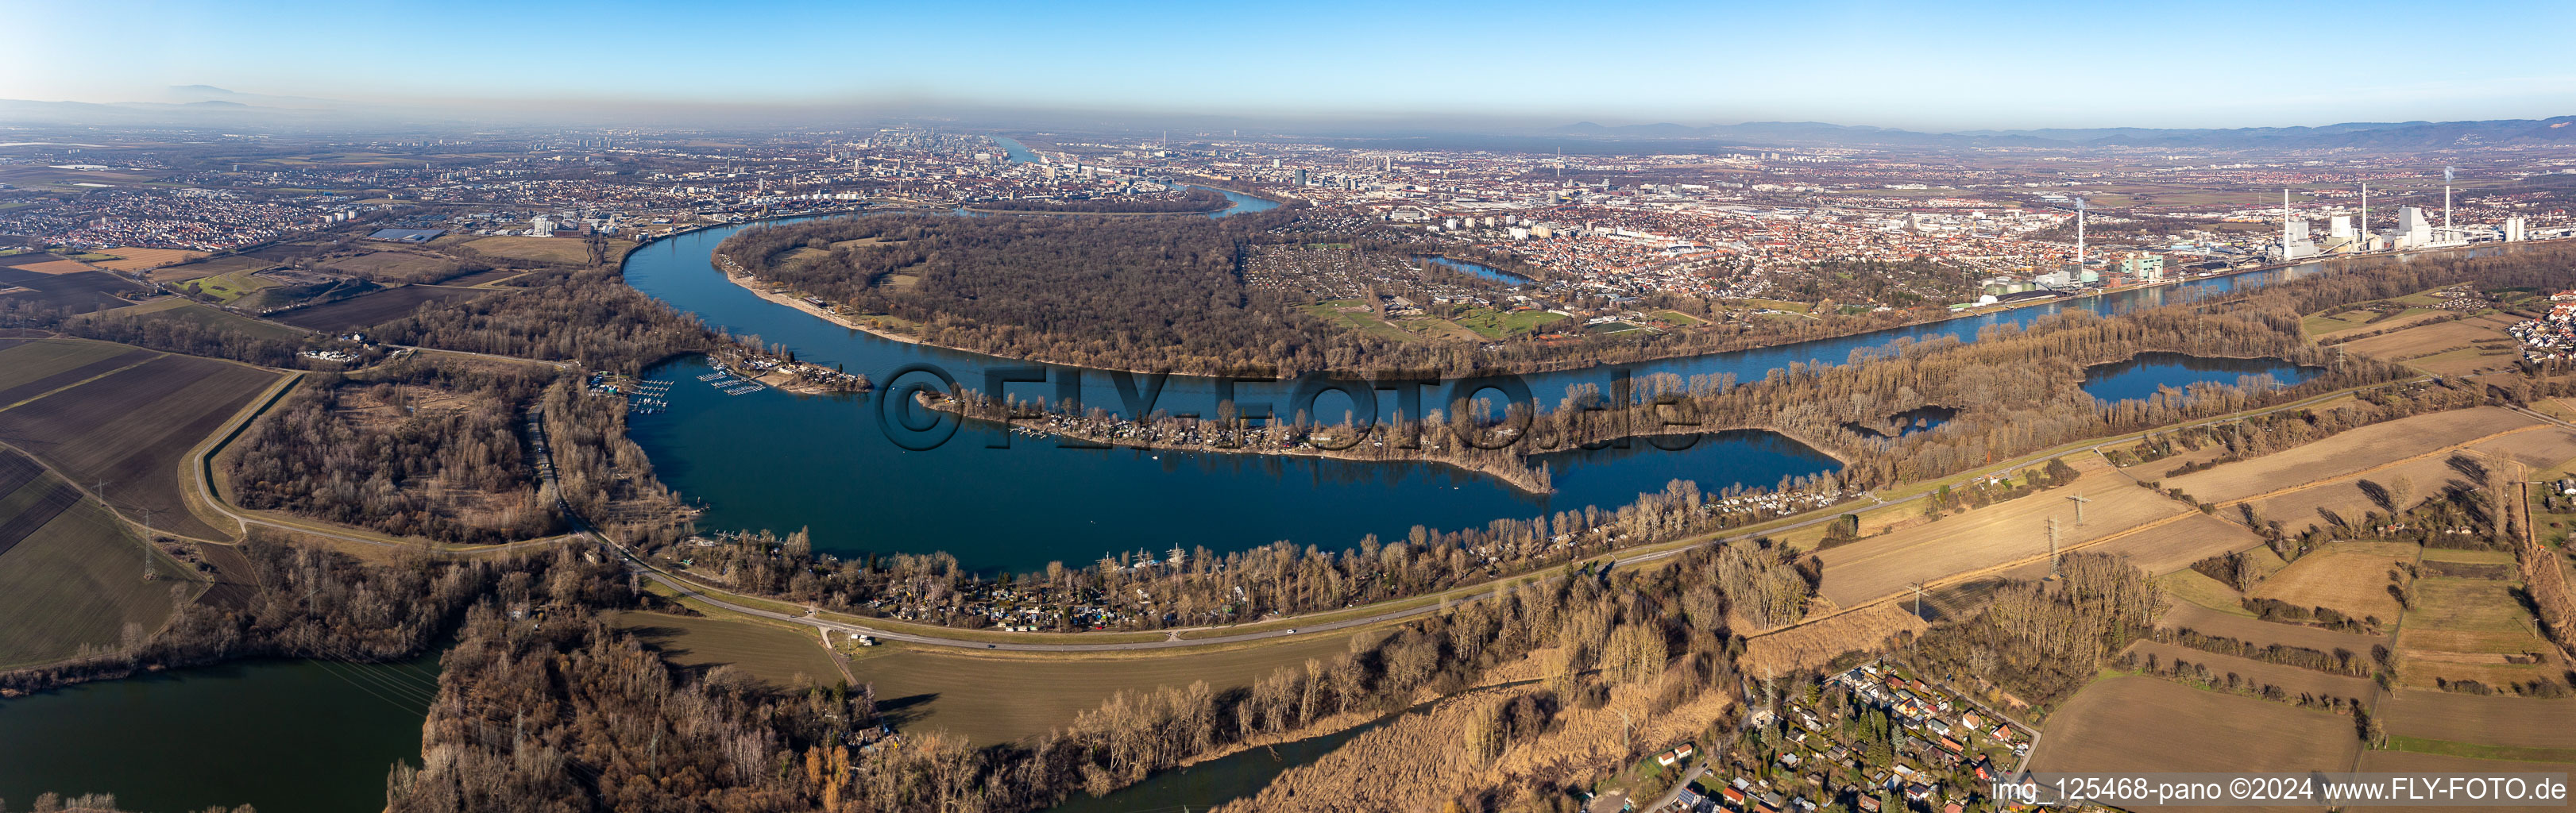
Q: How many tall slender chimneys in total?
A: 4